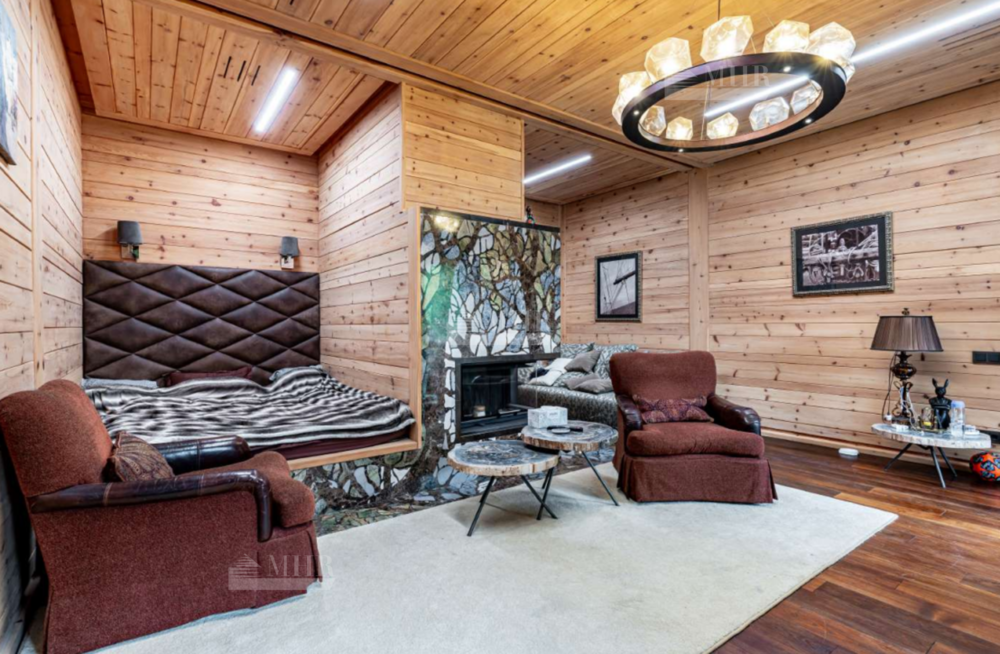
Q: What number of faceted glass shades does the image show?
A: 12